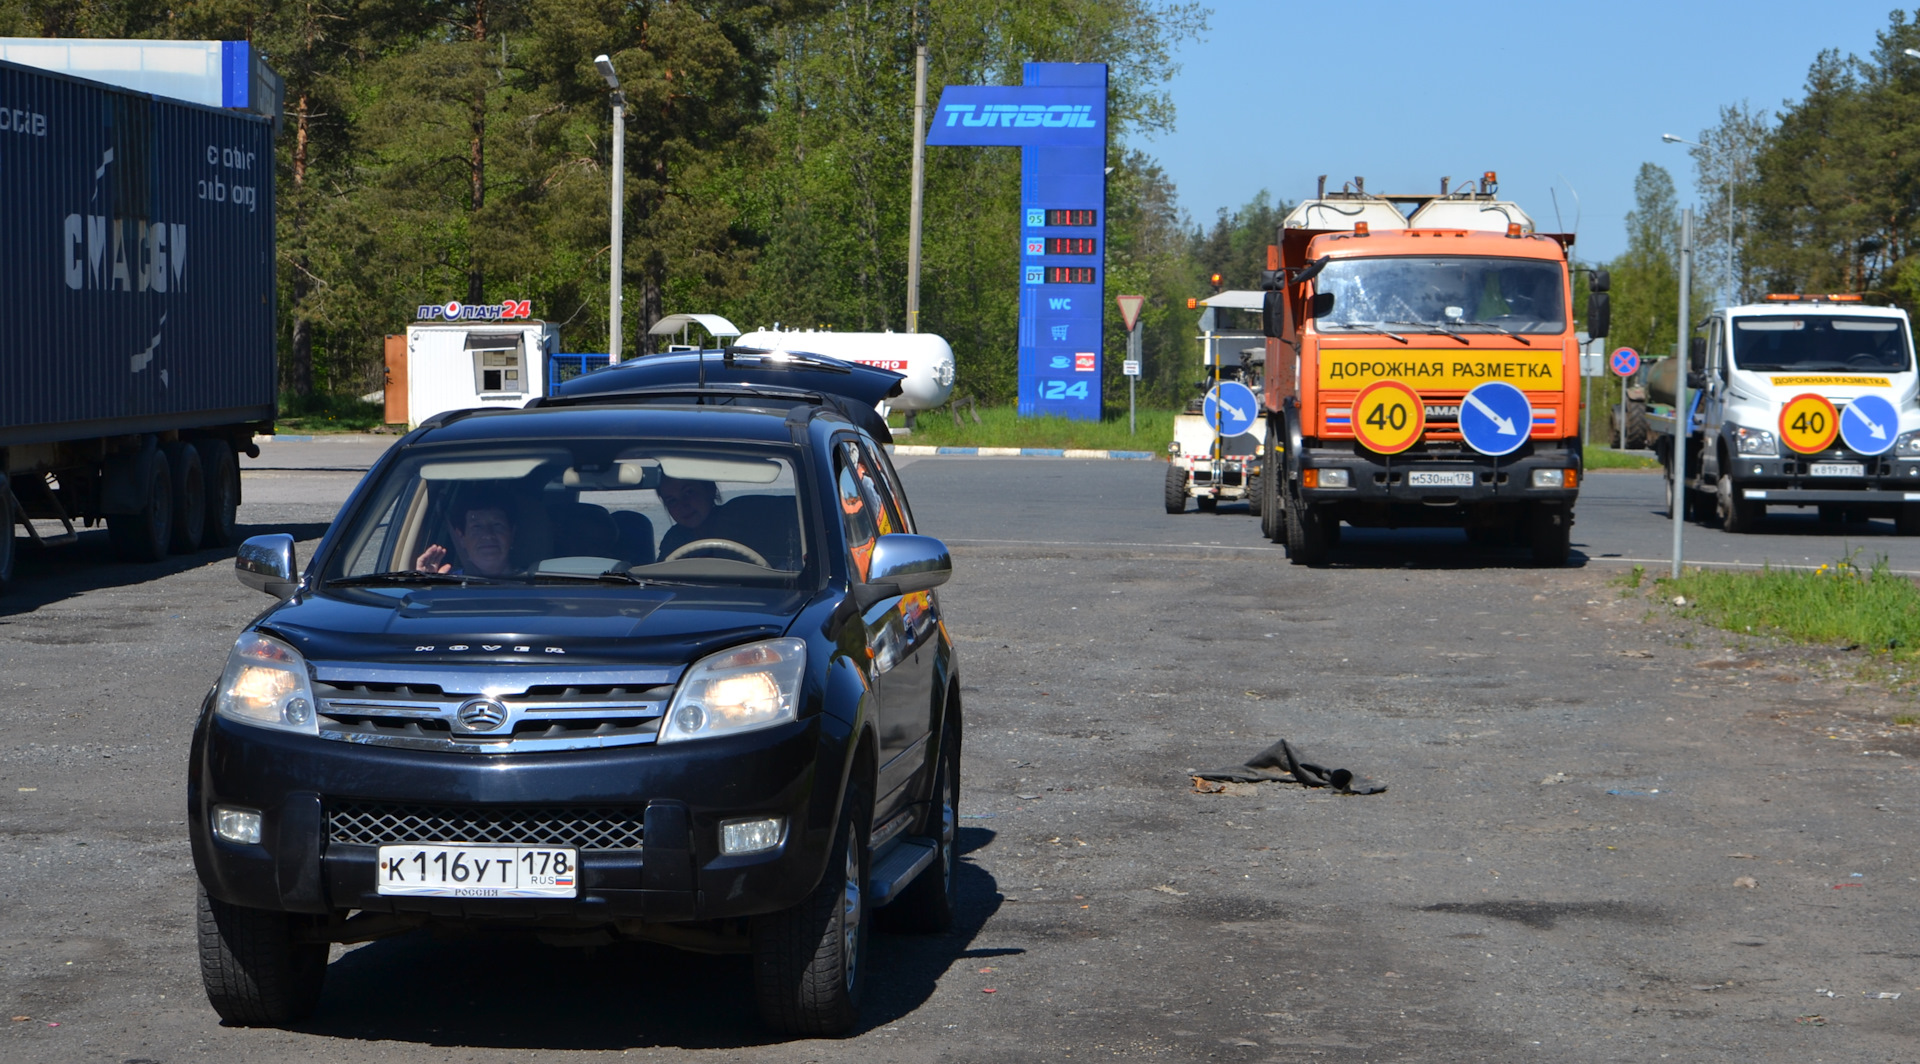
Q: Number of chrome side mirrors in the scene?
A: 2